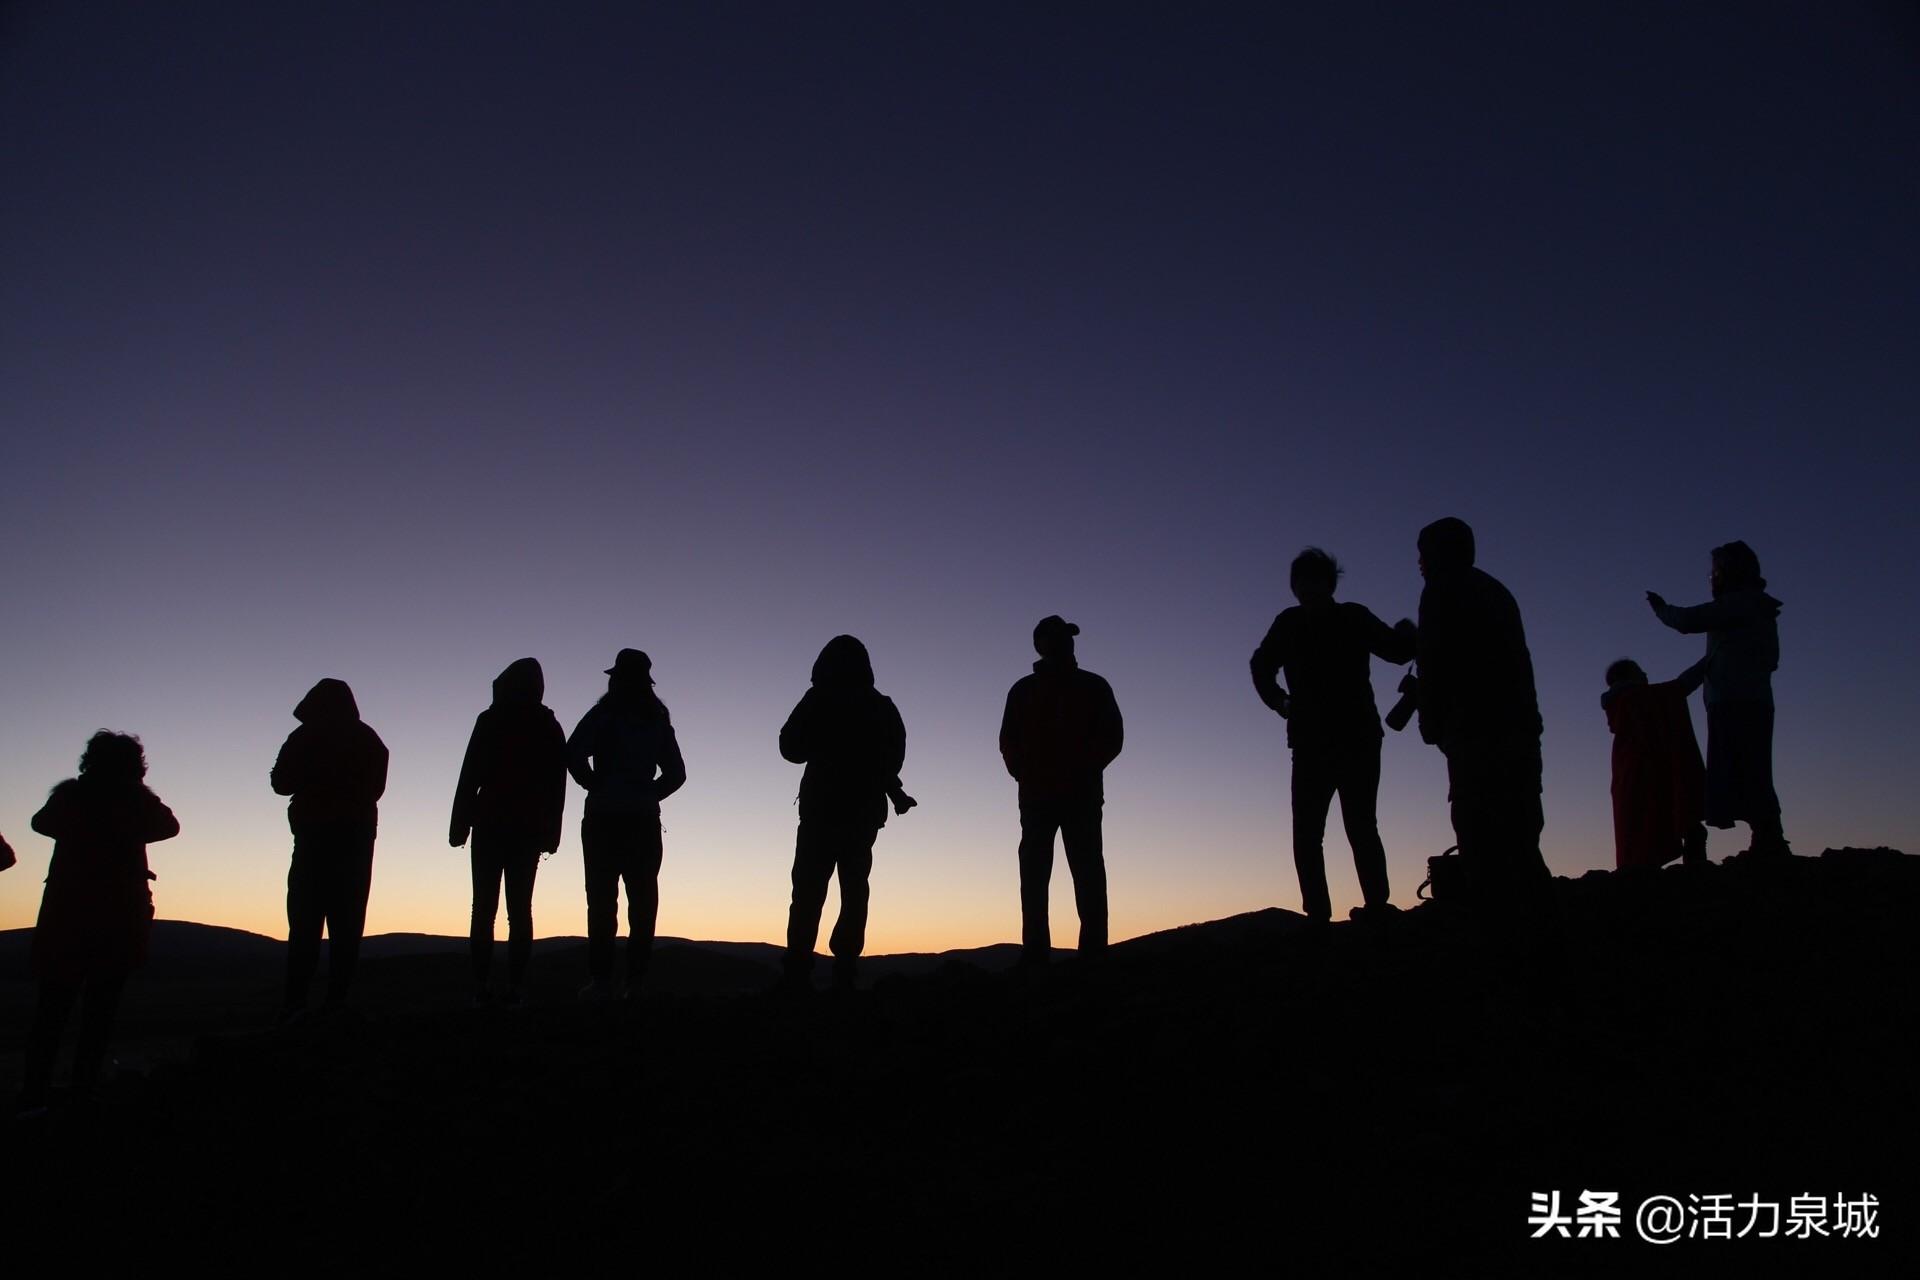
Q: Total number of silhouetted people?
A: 10